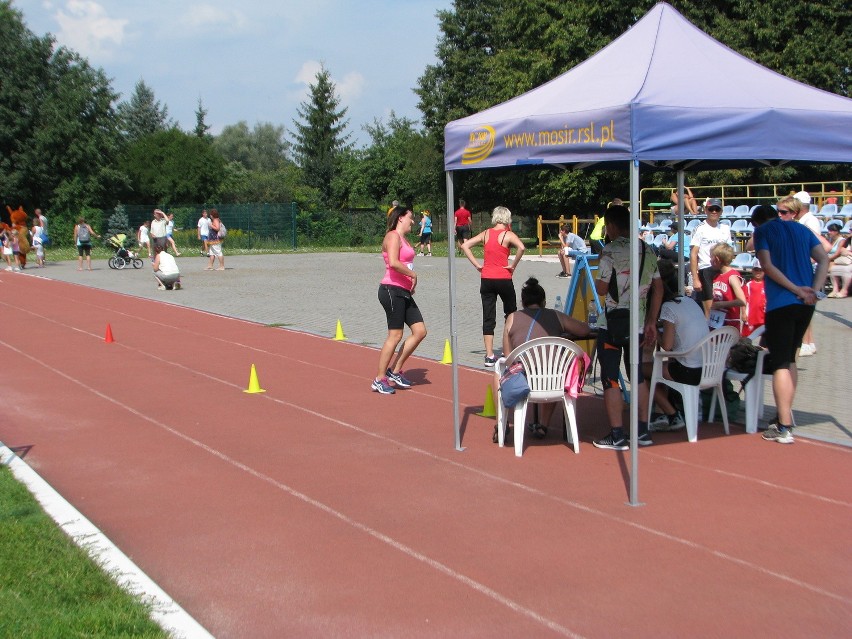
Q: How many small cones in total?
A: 5